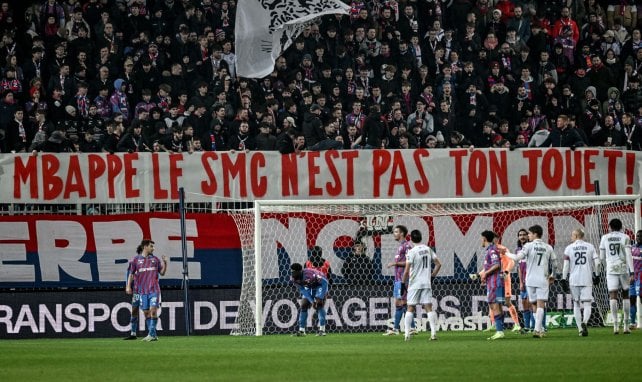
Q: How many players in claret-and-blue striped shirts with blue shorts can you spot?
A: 7